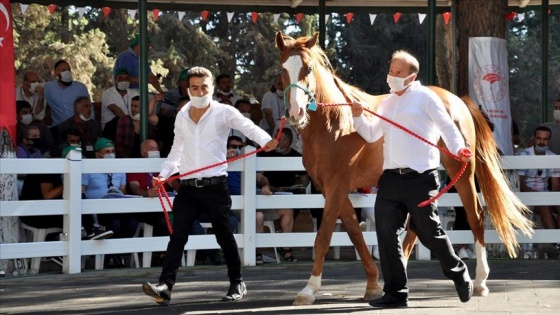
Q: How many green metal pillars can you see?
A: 4